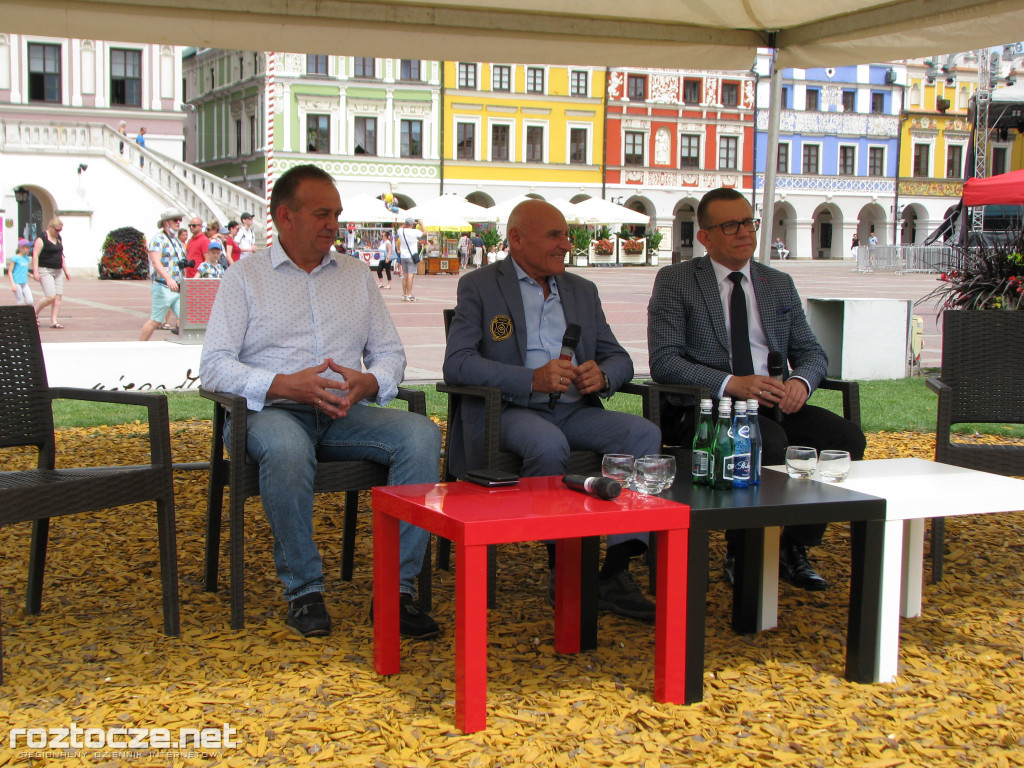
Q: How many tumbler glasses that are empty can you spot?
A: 5